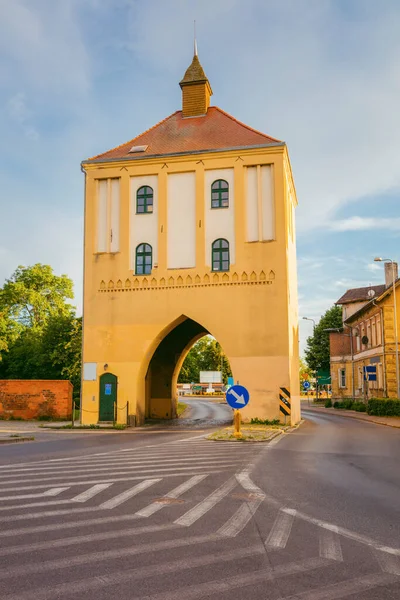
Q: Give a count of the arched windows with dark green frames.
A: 4